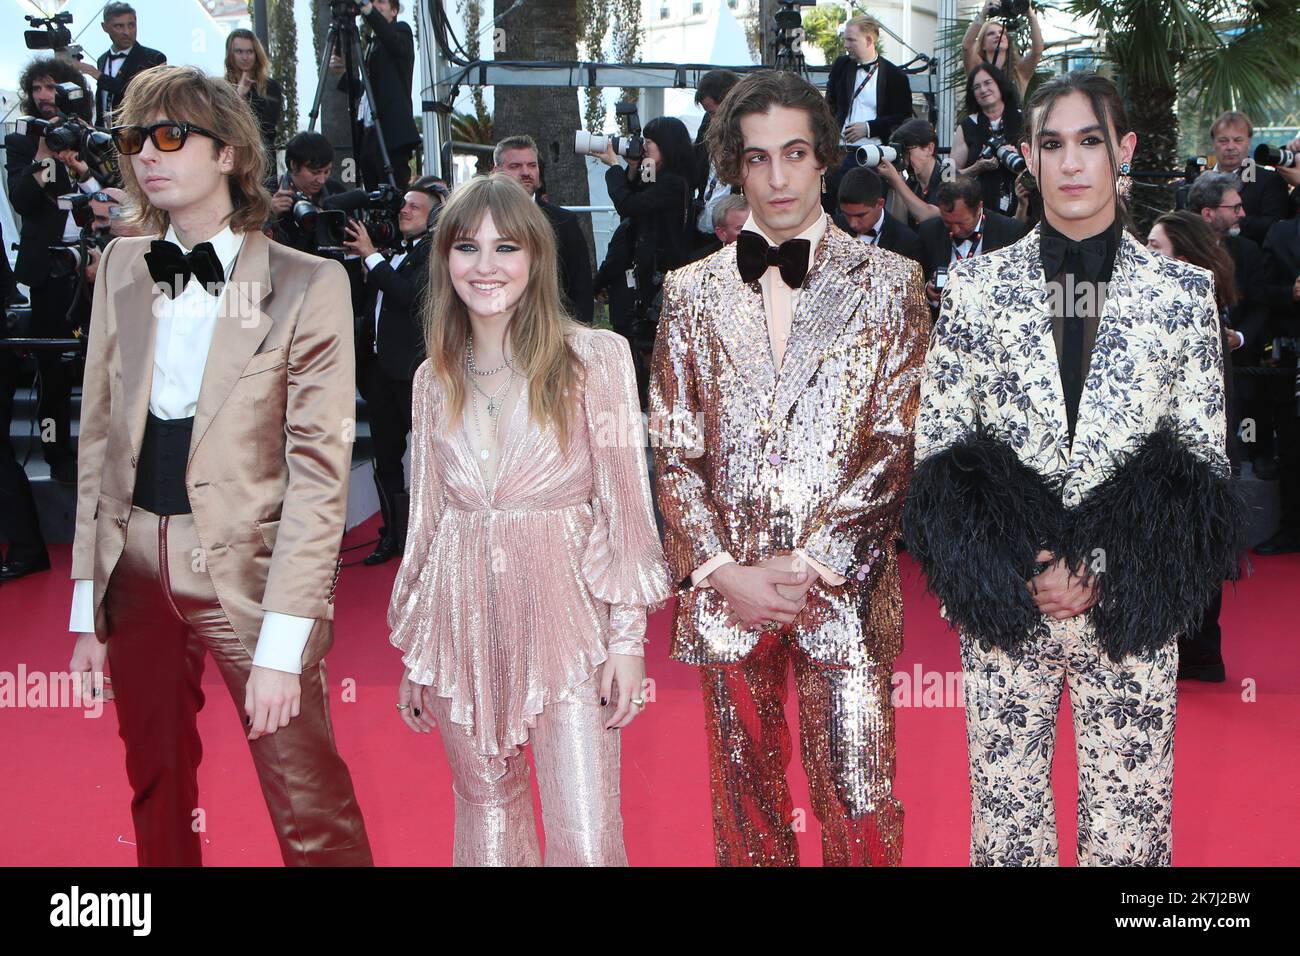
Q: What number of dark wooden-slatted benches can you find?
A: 0